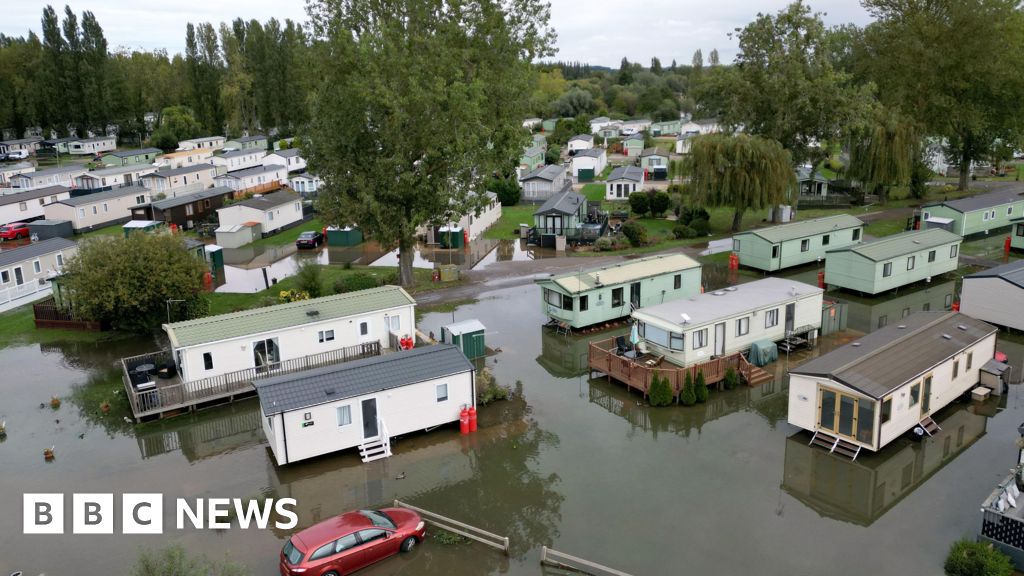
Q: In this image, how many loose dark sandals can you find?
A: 0